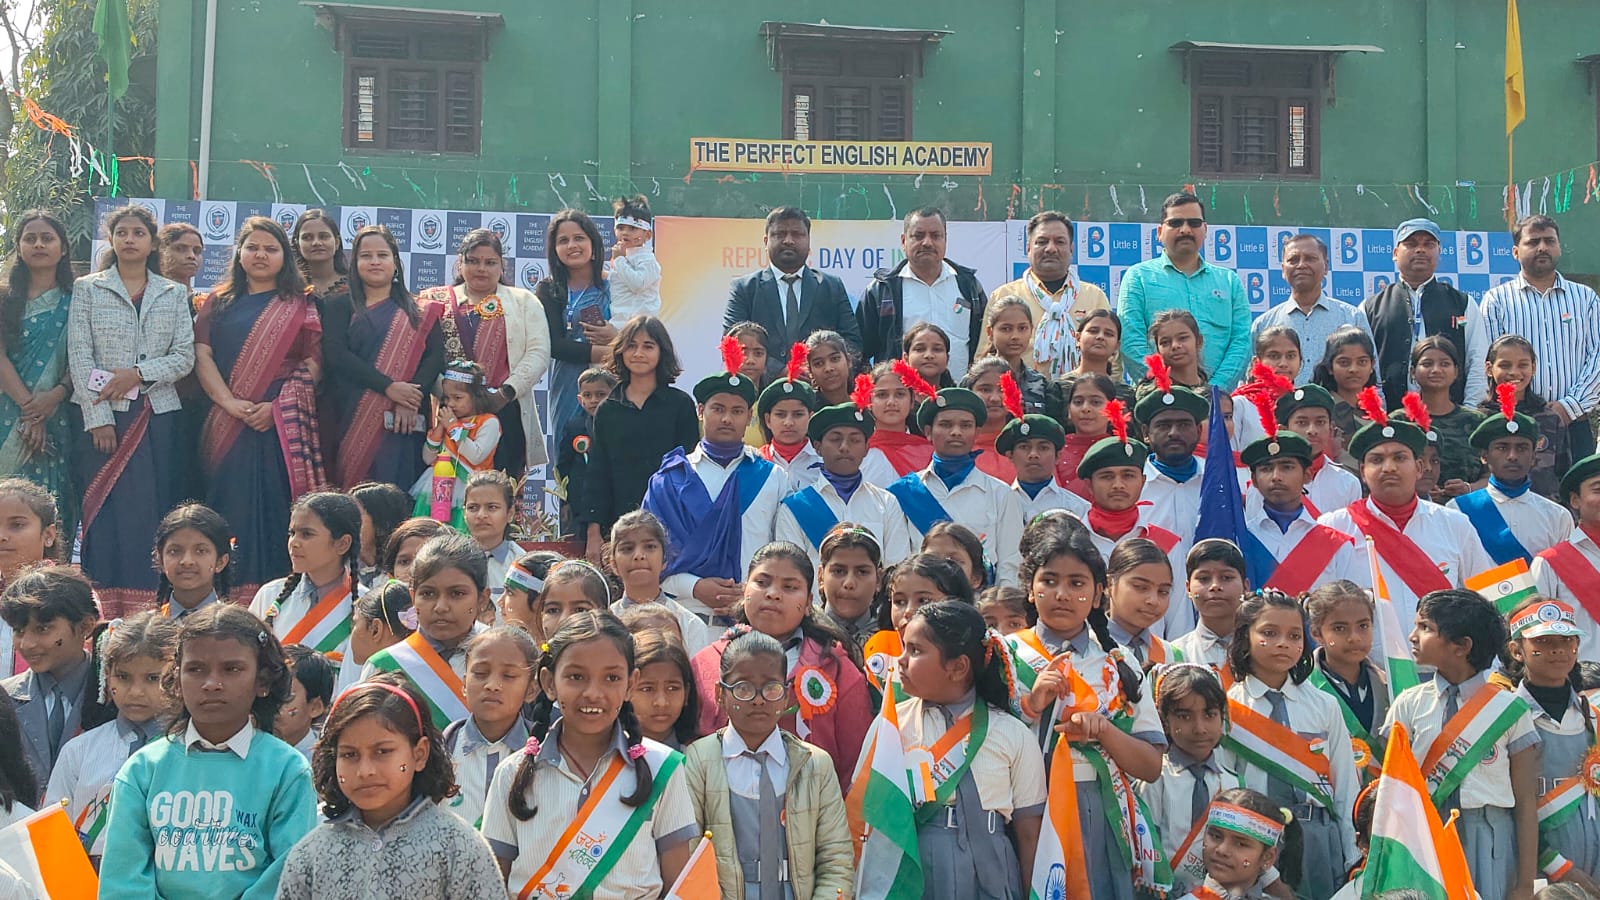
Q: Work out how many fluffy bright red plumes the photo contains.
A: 12